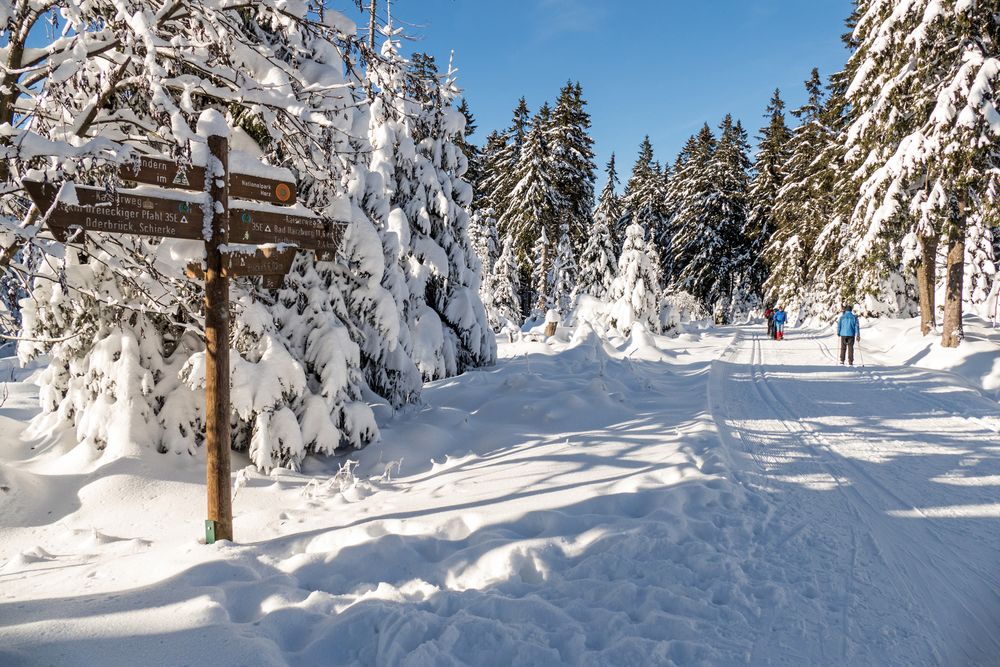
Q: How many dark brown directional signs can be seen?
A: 5